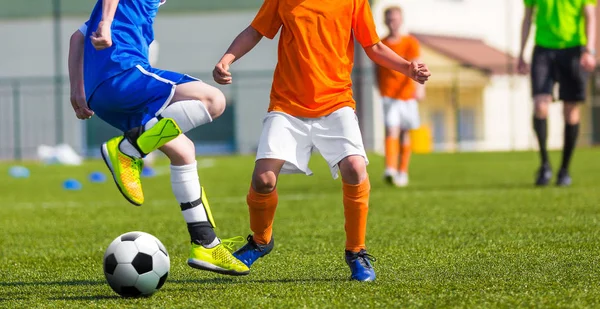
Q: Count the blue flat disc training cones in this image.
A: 4